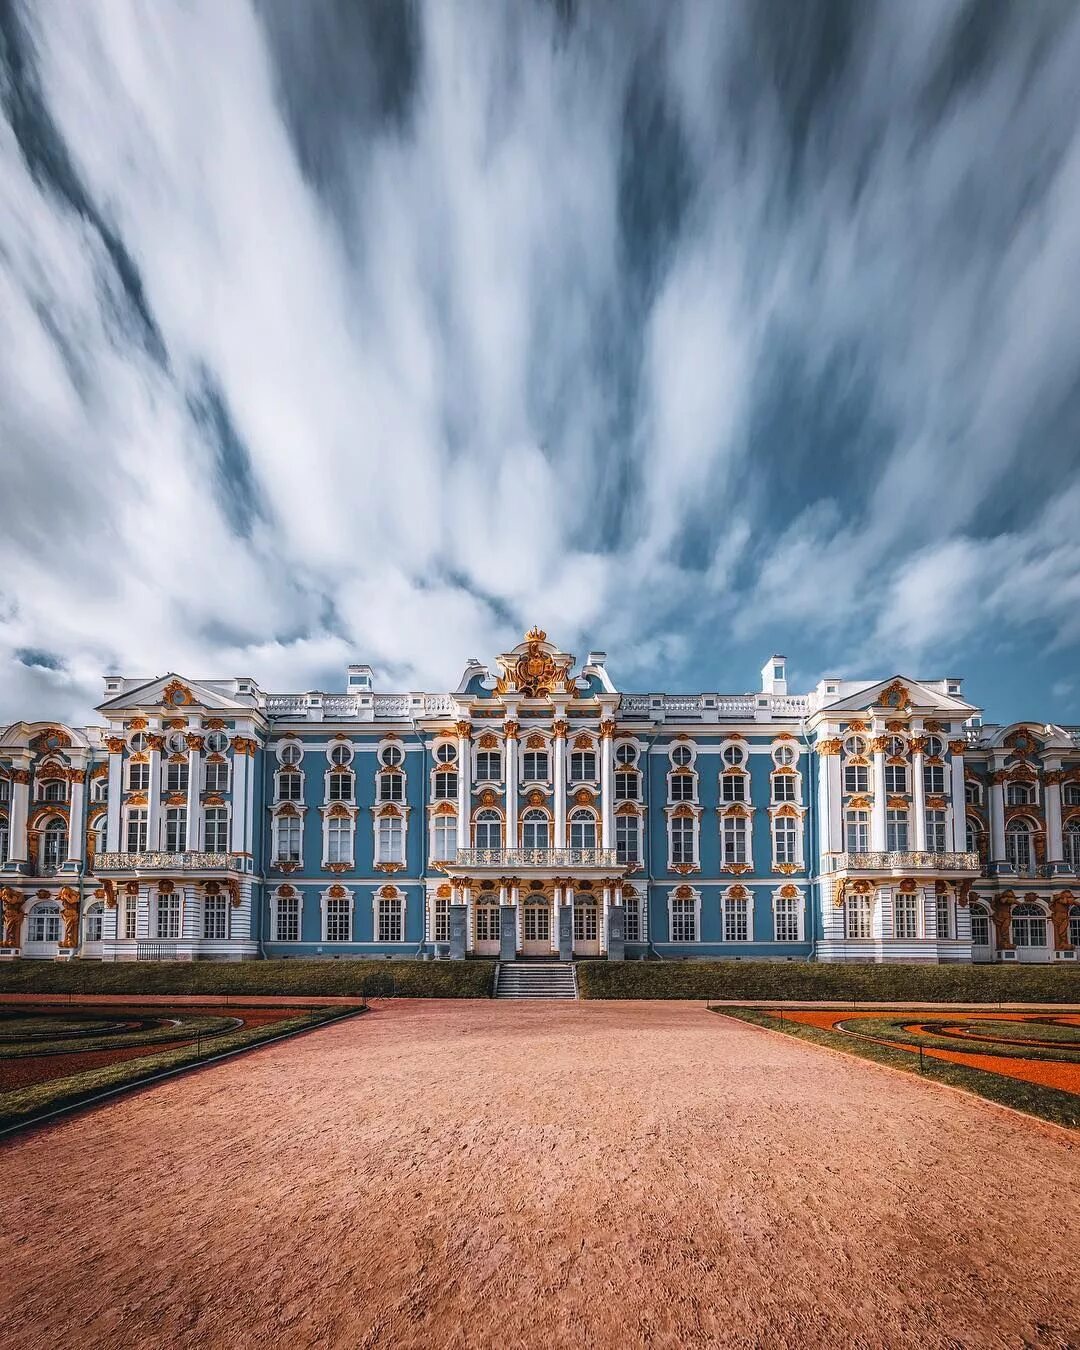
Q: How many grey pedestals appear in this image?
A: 4